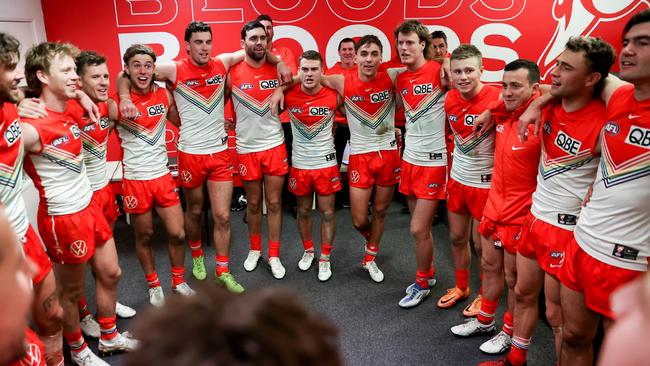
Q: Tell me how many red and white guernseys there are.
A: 12